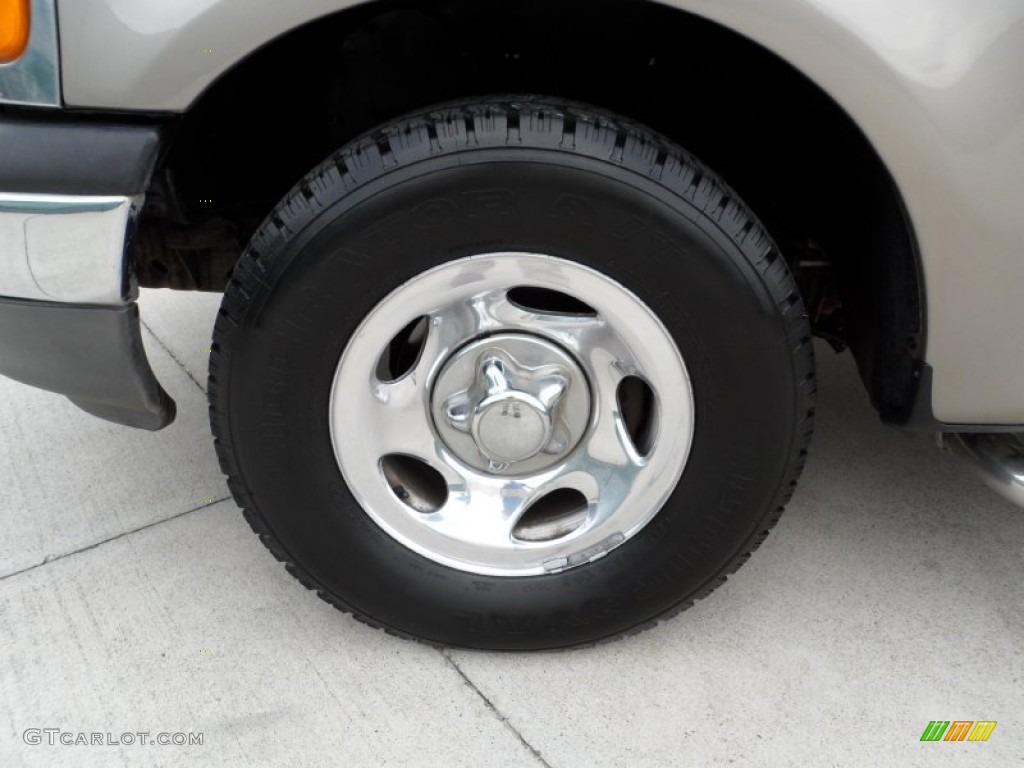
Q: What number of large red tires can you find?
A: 0